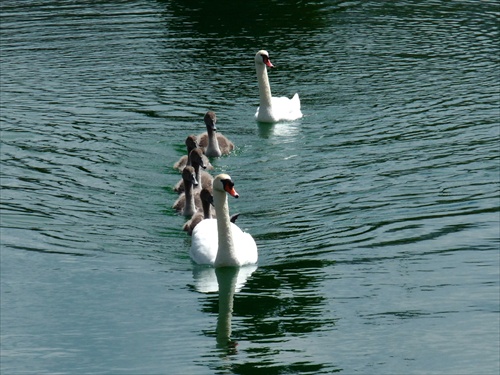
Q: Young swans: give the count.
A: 5